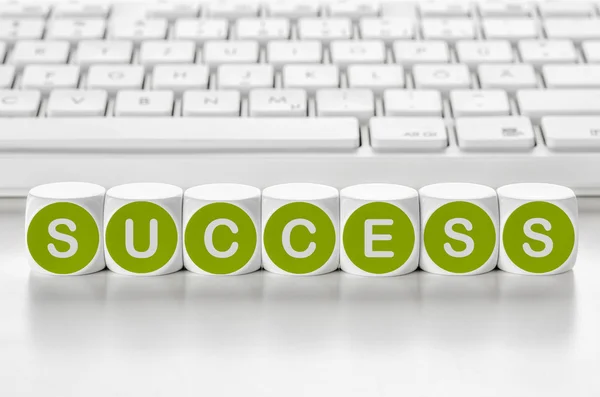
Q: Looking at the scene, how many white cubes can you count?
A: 7